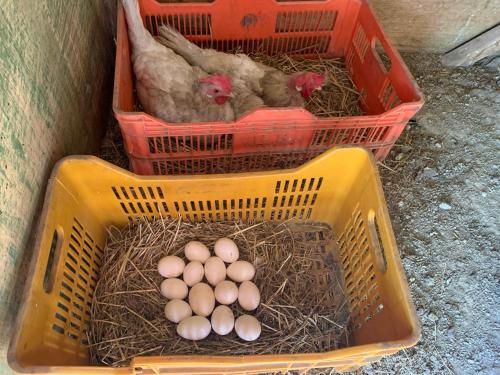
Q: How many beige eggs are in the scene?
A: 14